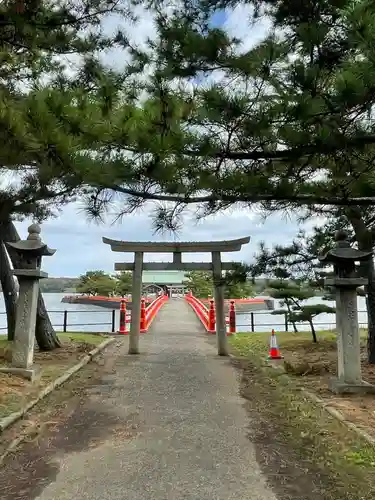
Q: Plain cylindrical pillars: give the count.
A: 2